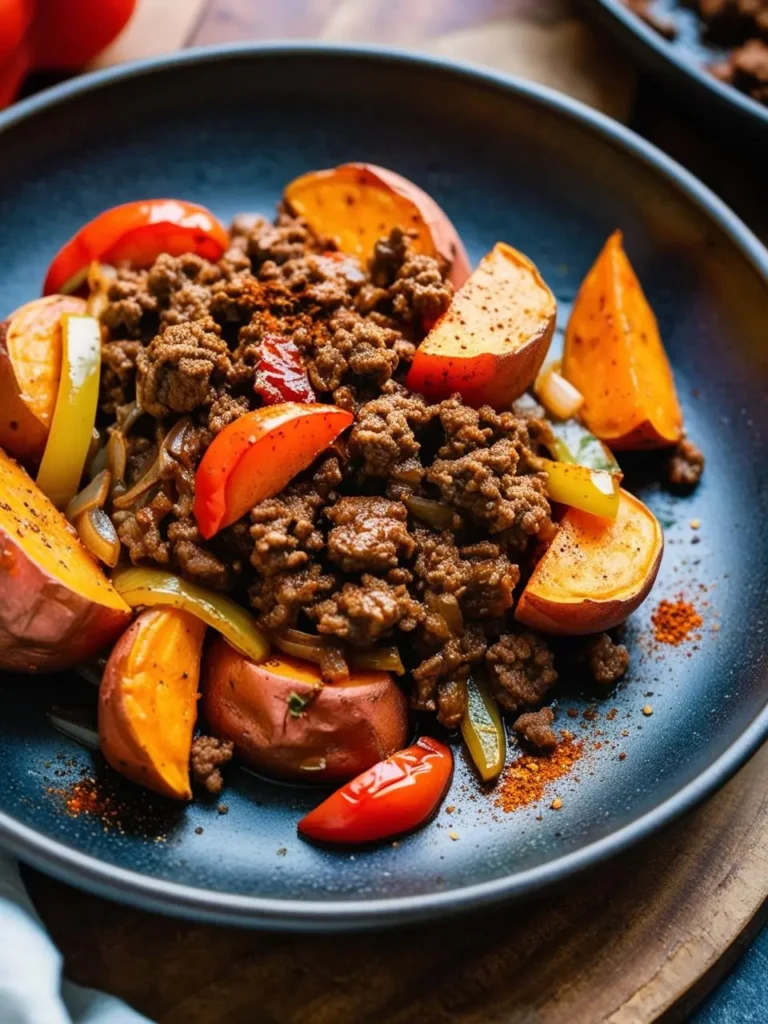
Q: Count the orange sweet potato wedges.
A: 8